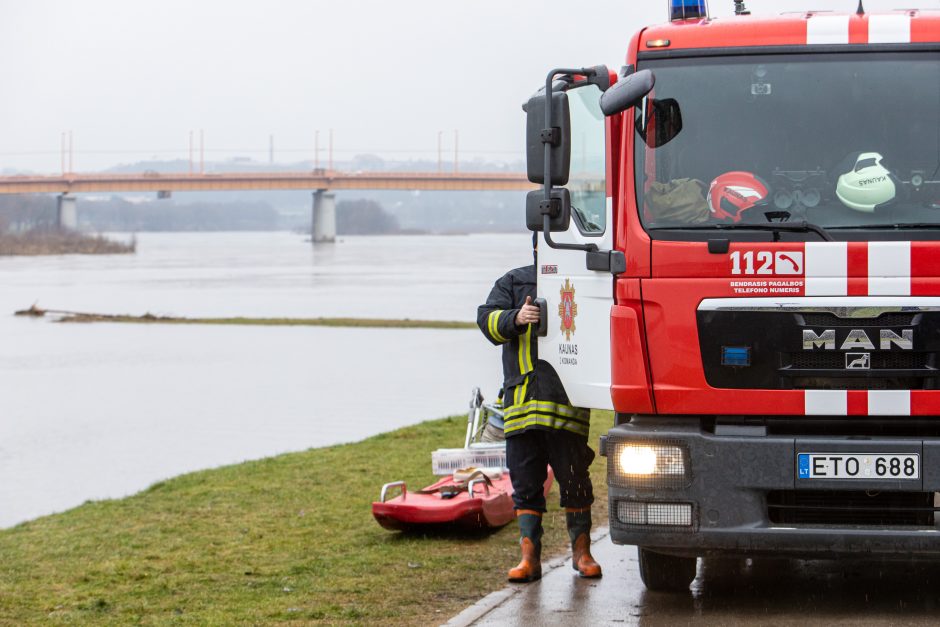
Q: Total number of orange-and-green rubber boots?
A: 2